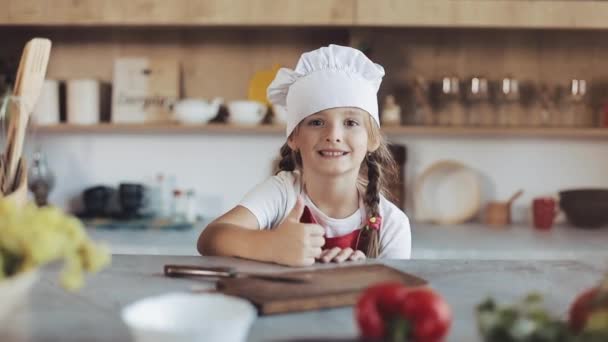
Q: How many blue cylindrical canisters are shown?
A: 0